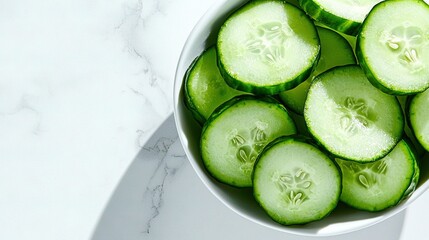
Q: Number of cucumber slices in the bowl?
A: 10